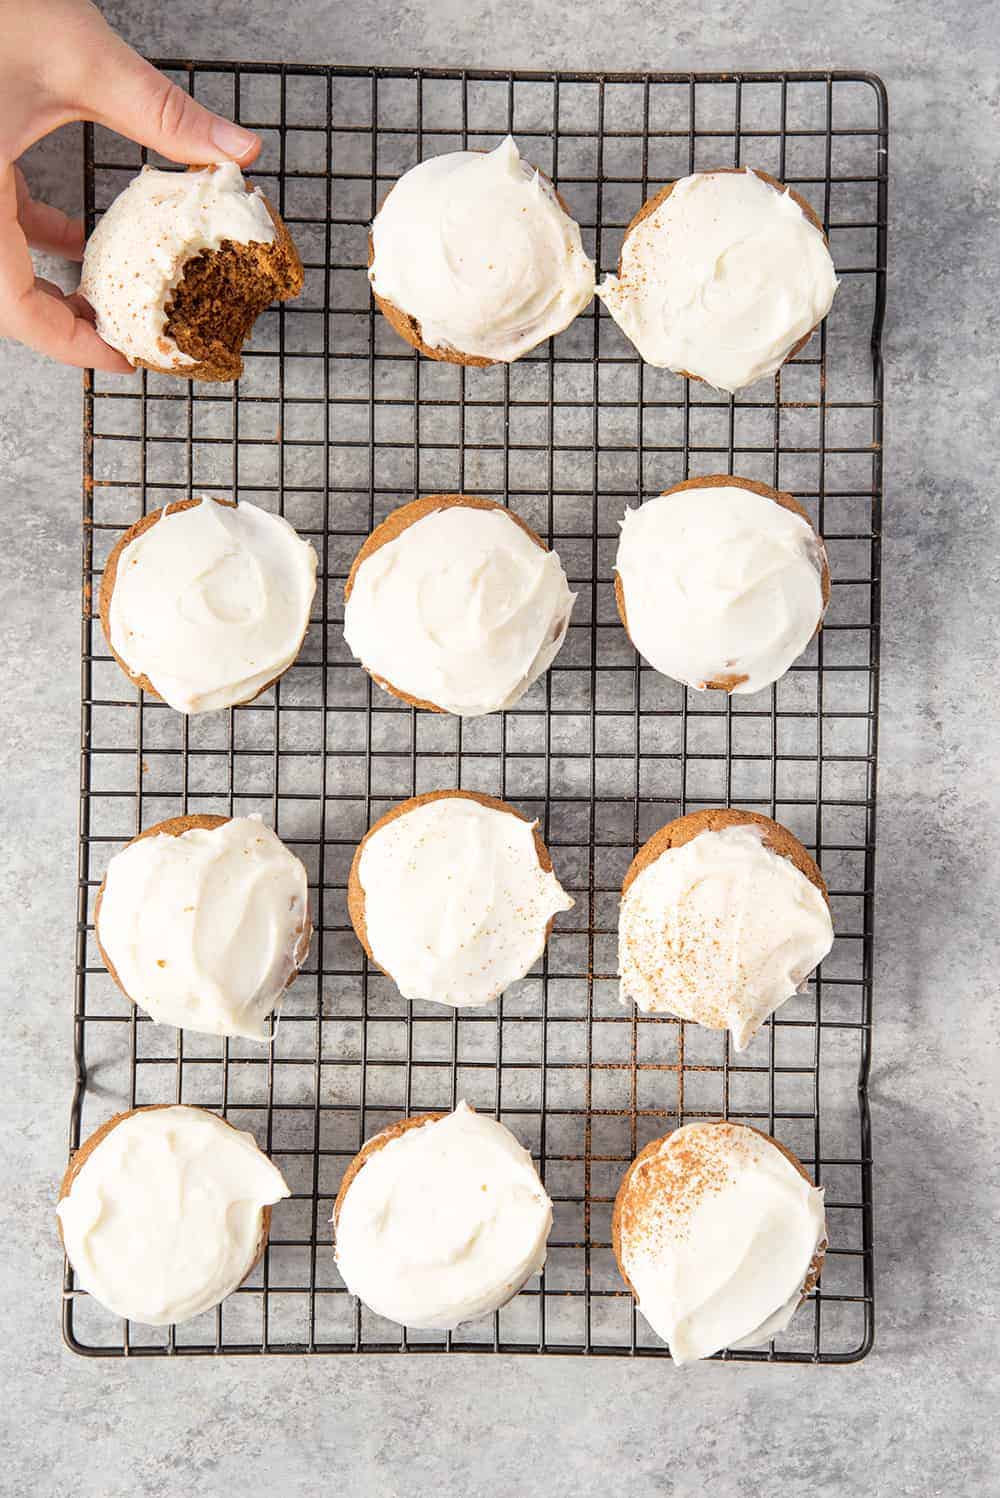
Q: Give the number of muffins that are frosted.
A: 12